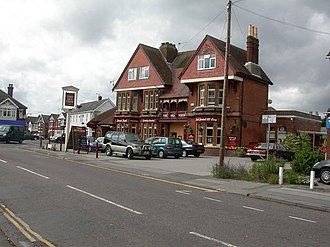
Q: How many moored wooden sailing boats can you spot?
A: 0